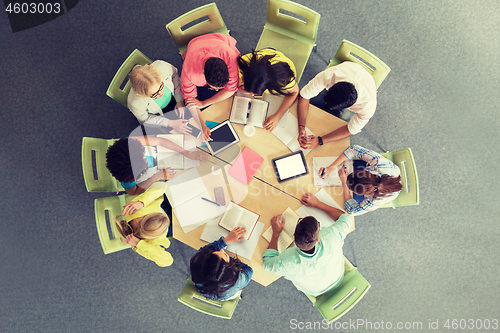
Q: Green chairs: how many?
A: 9